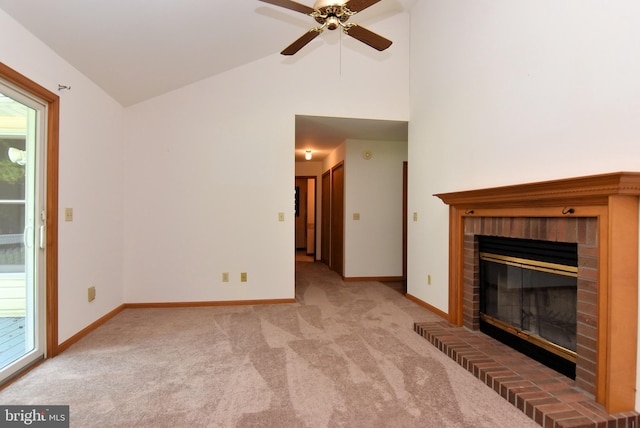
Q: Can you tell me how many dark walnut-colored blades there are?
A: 4